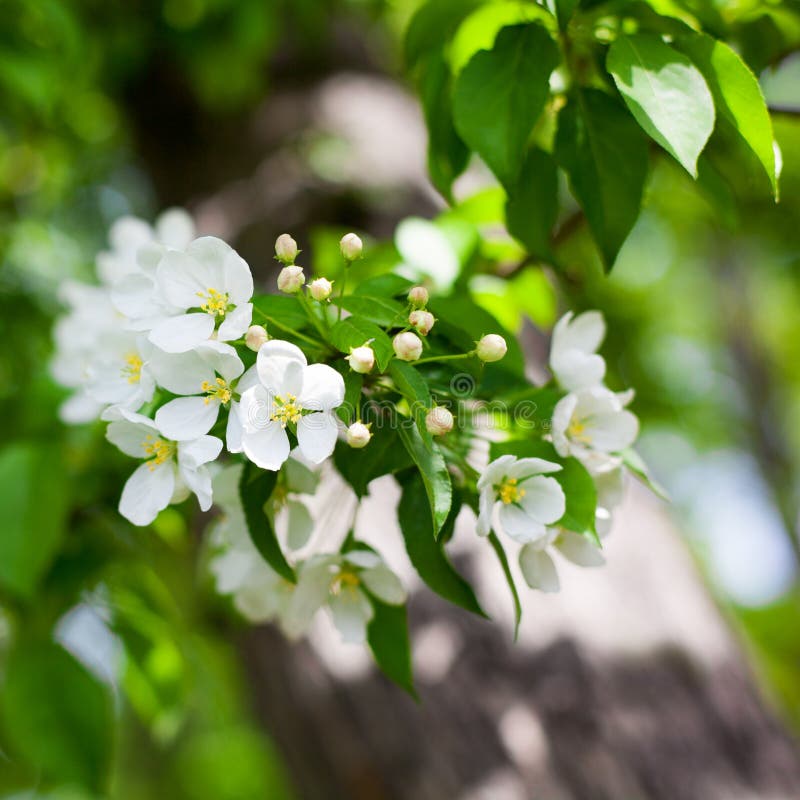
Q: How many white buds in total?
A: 12